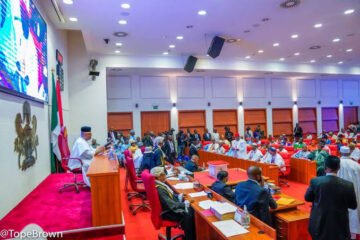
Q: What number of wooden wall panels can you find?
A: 9